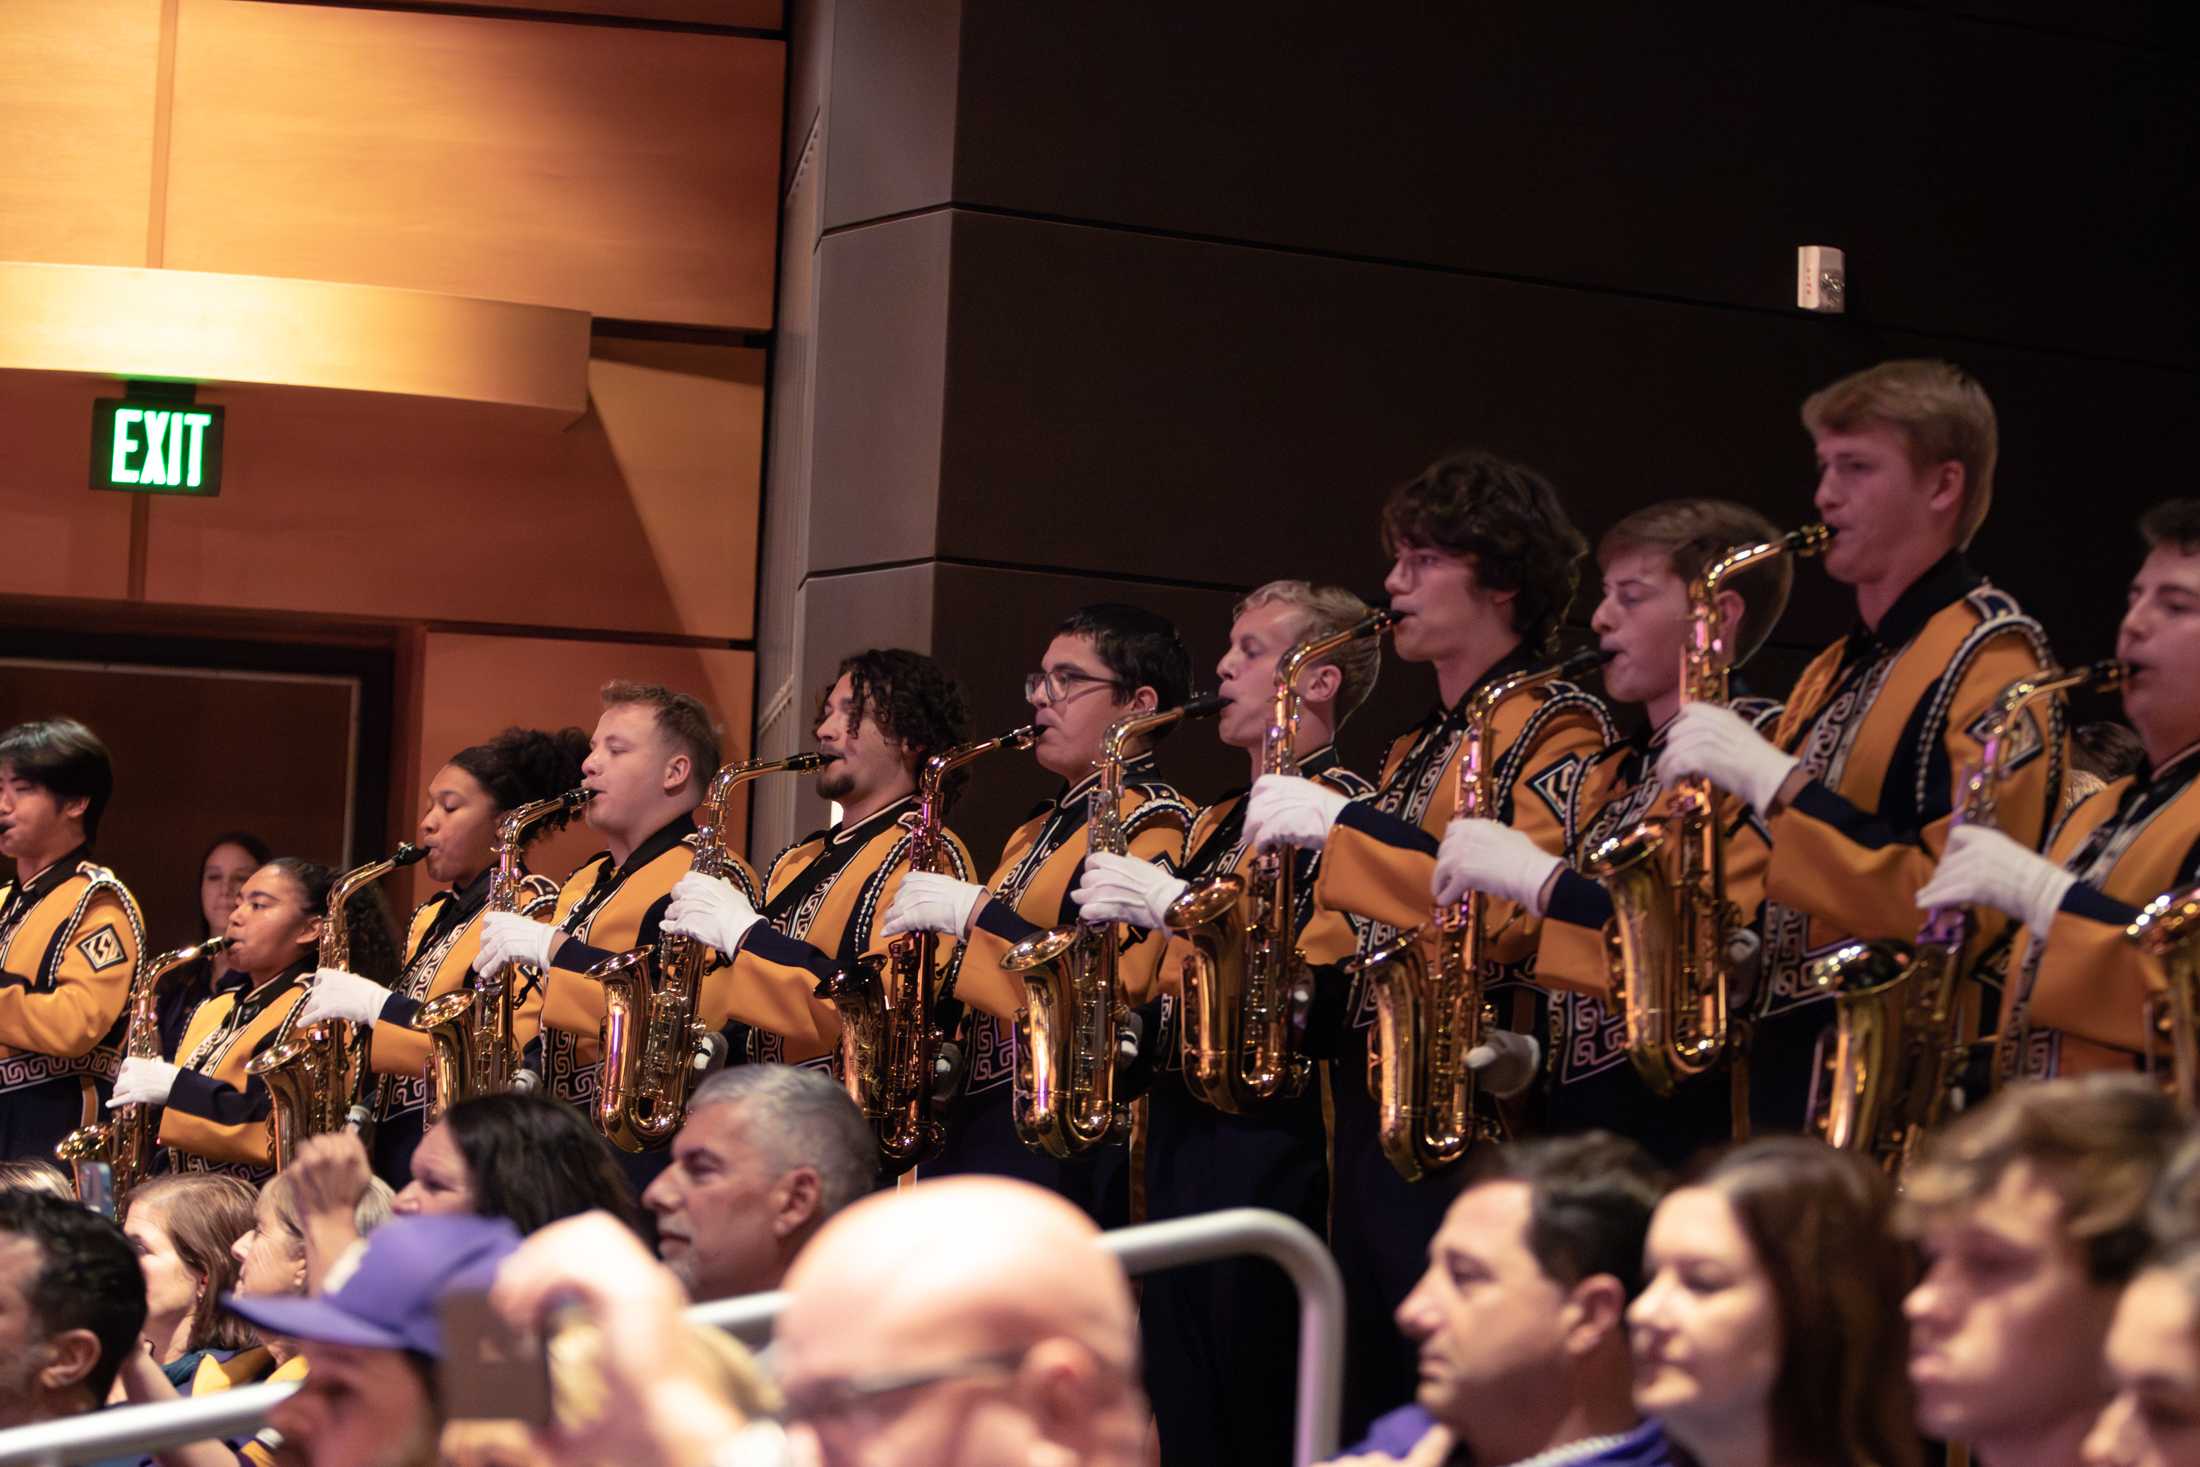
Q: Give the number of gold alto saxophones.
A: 11